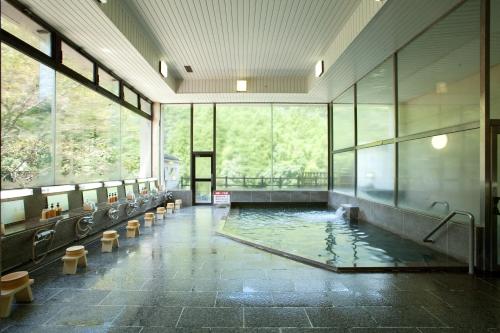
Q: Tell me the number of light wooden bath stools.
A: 8